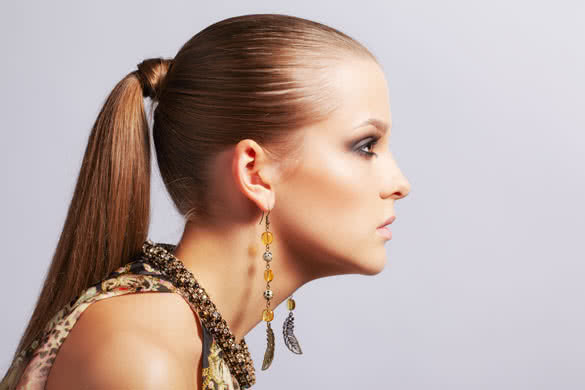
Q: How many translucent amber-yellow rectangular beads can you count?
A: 4